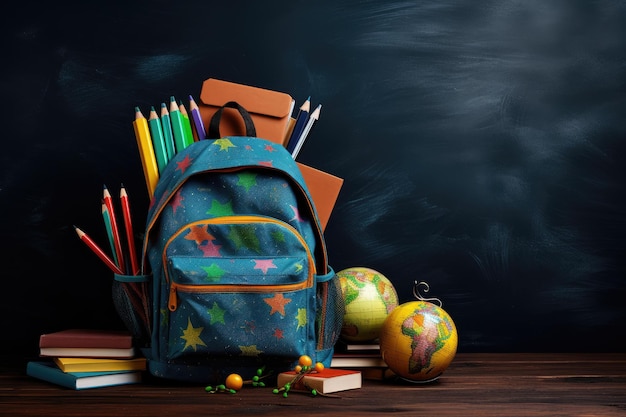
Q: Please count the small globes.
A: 2